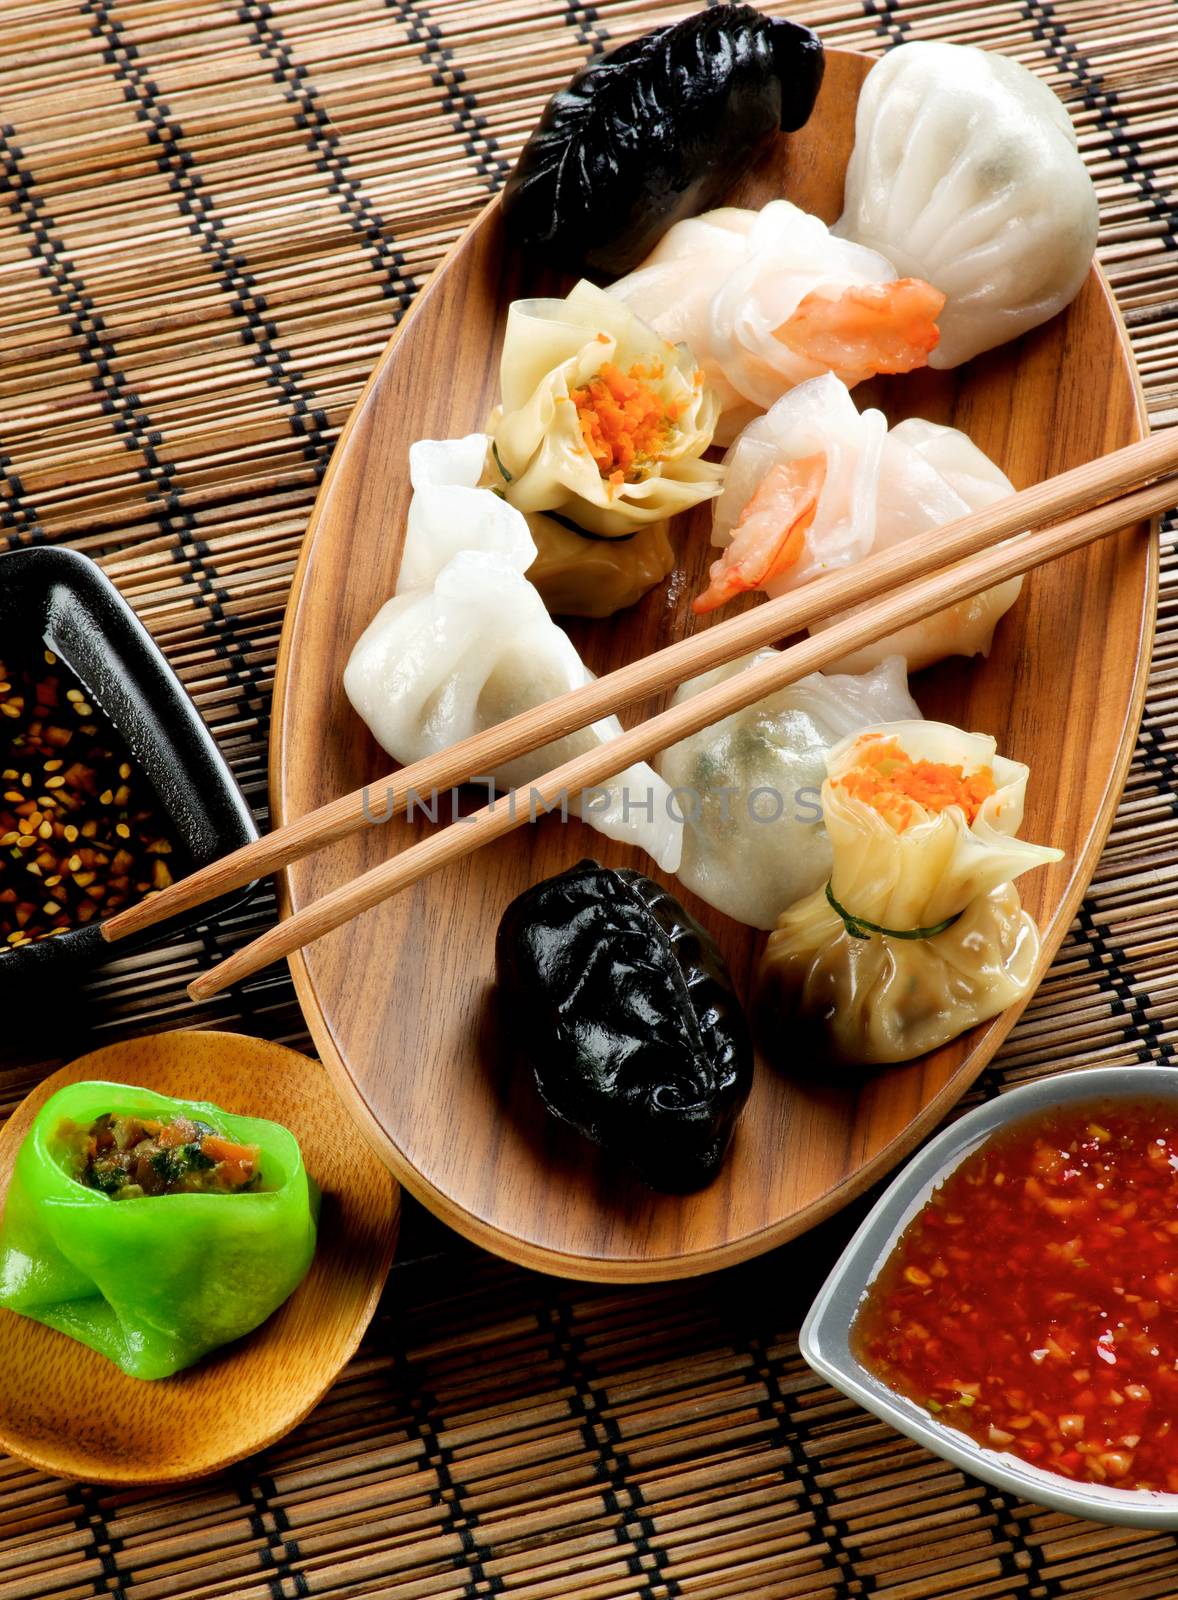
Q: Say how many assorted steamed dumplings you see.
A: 10